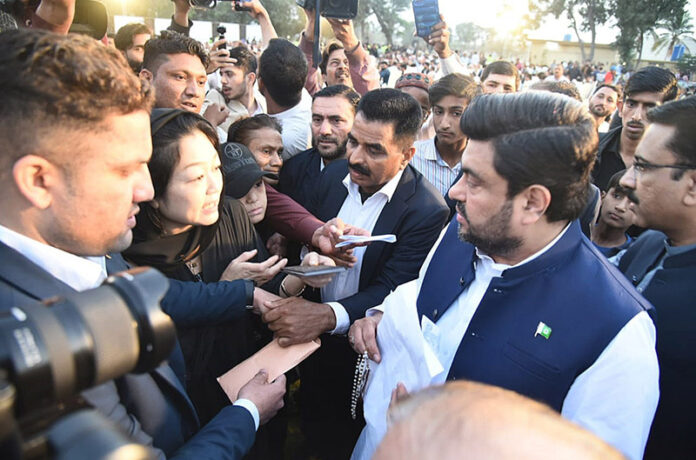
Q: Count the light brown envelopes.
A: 1